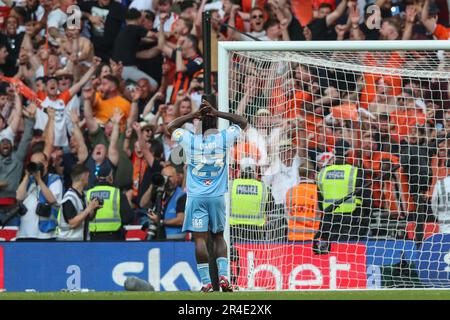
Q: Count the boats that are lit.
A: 0